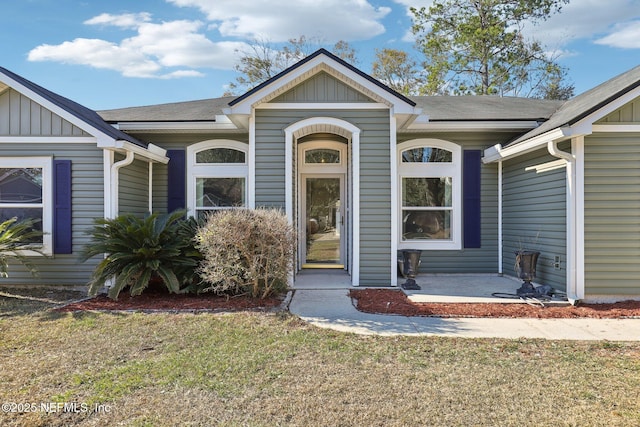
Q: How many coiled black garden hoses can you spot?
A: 1